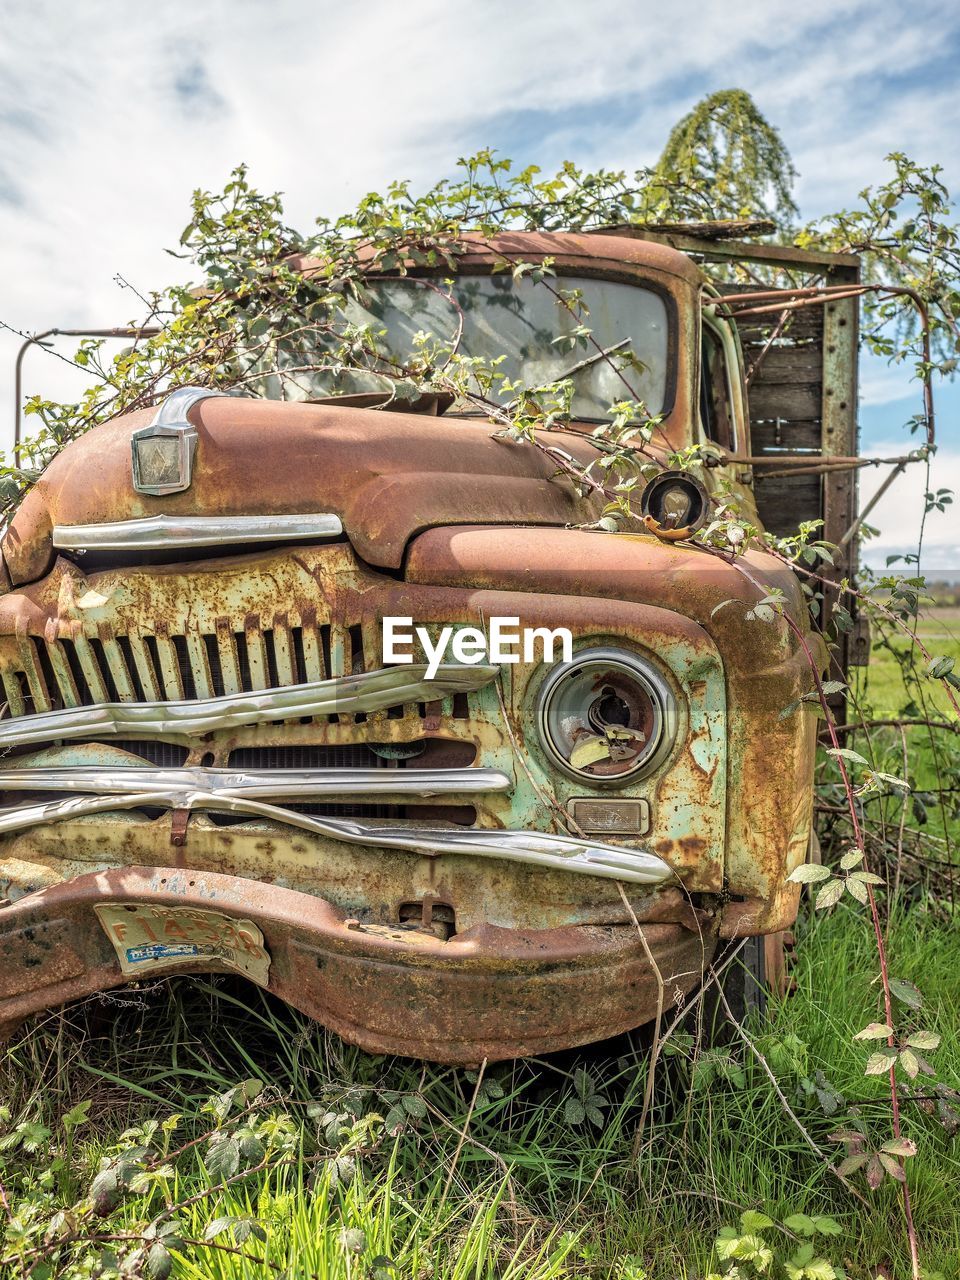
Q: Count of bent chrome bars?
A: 3